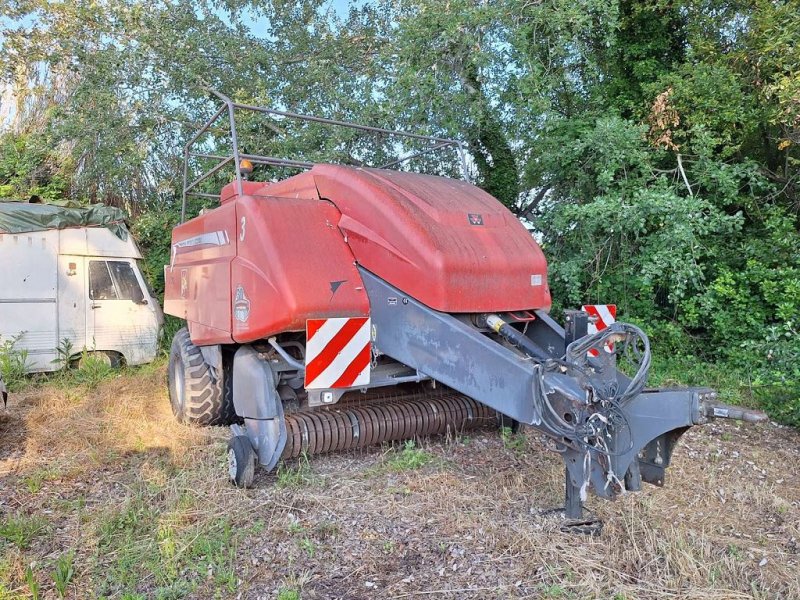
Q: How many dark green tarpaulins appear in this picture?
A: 1